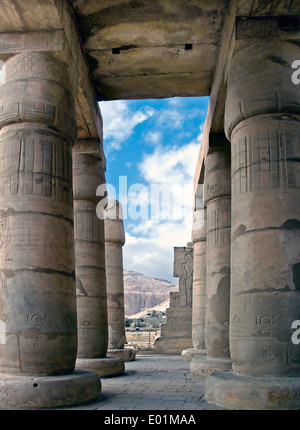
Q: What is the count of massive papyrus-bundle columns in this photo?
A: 6